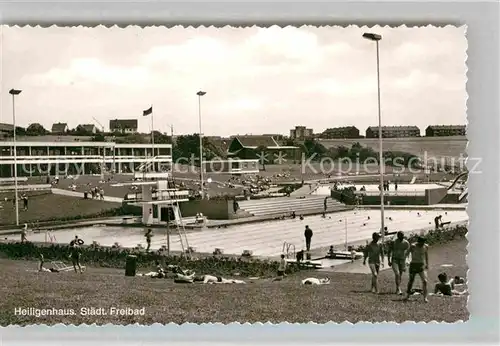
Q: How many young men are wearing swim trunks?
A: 3